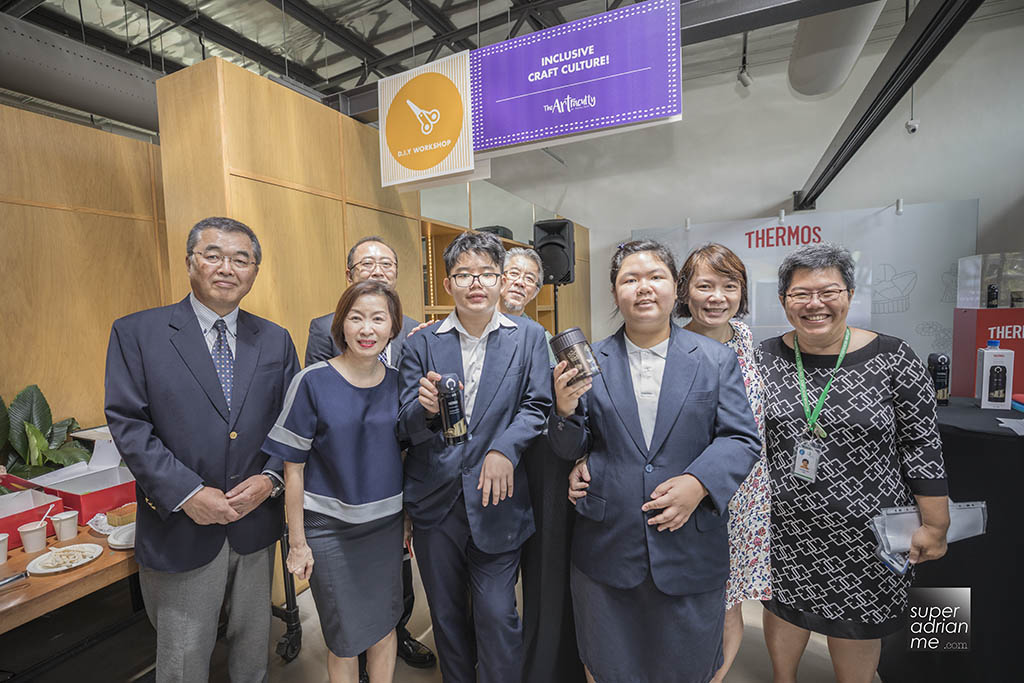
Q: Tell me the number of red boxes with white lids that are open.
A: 2